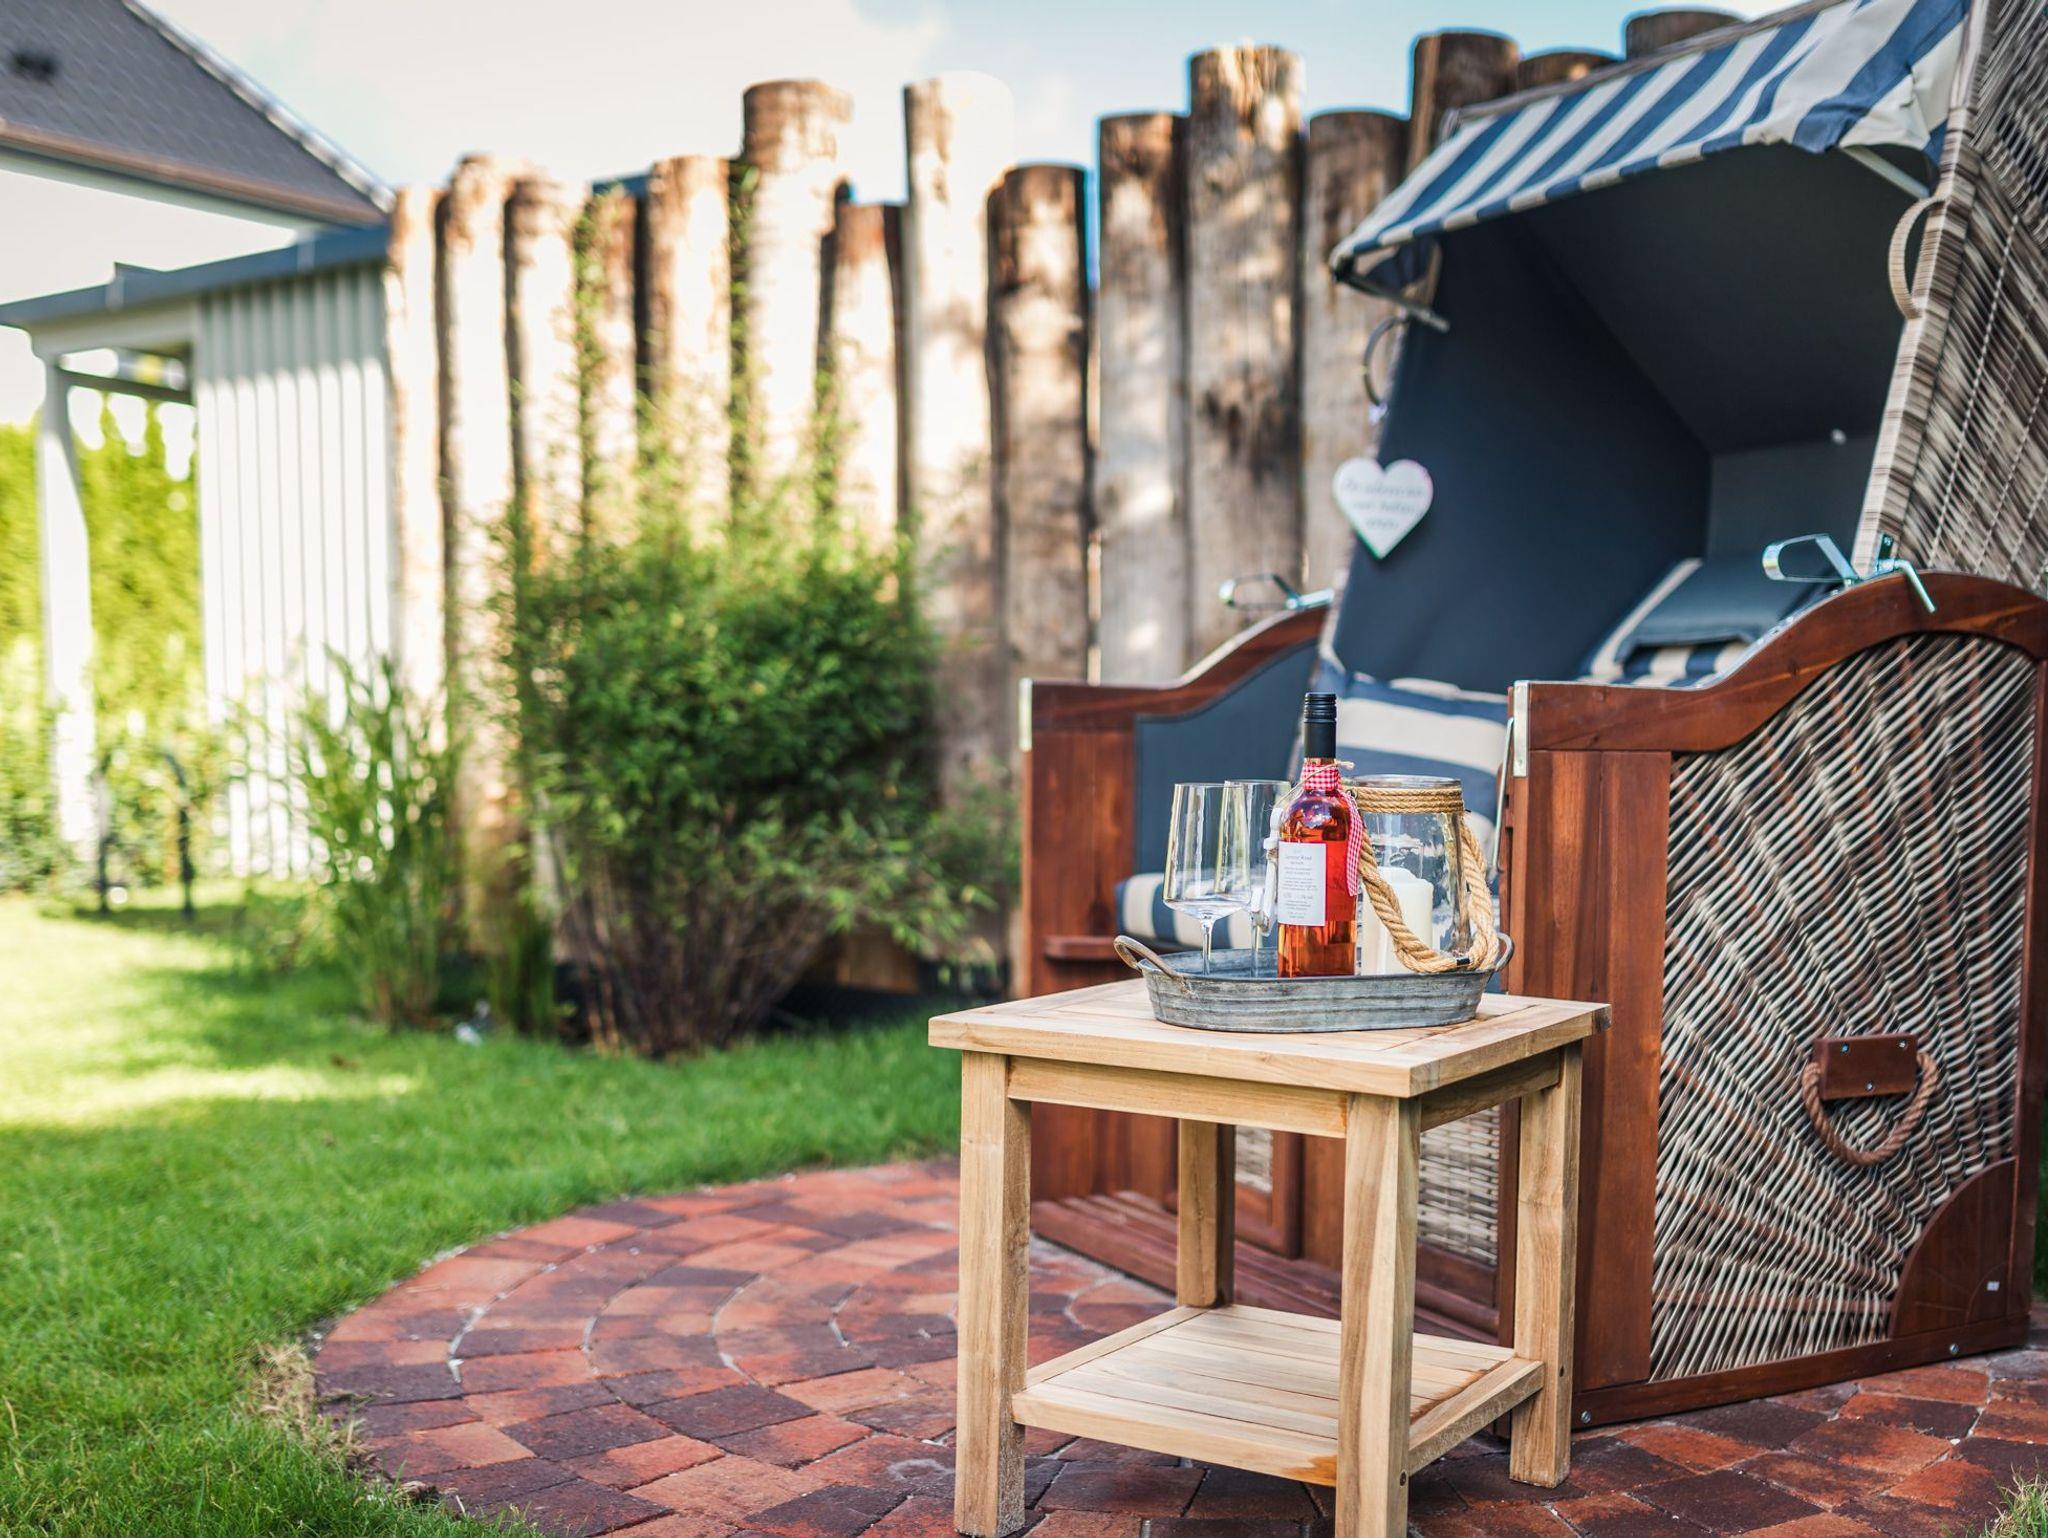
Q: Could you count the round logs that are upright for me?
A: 15